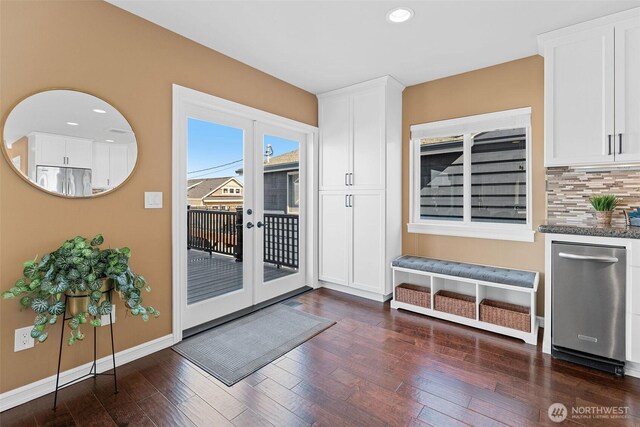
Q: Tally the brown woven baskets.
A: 3